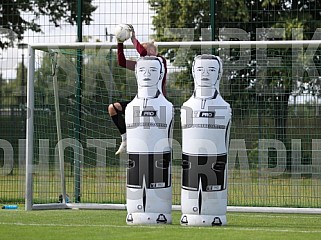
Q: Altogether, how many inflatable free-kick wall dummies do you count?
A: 2